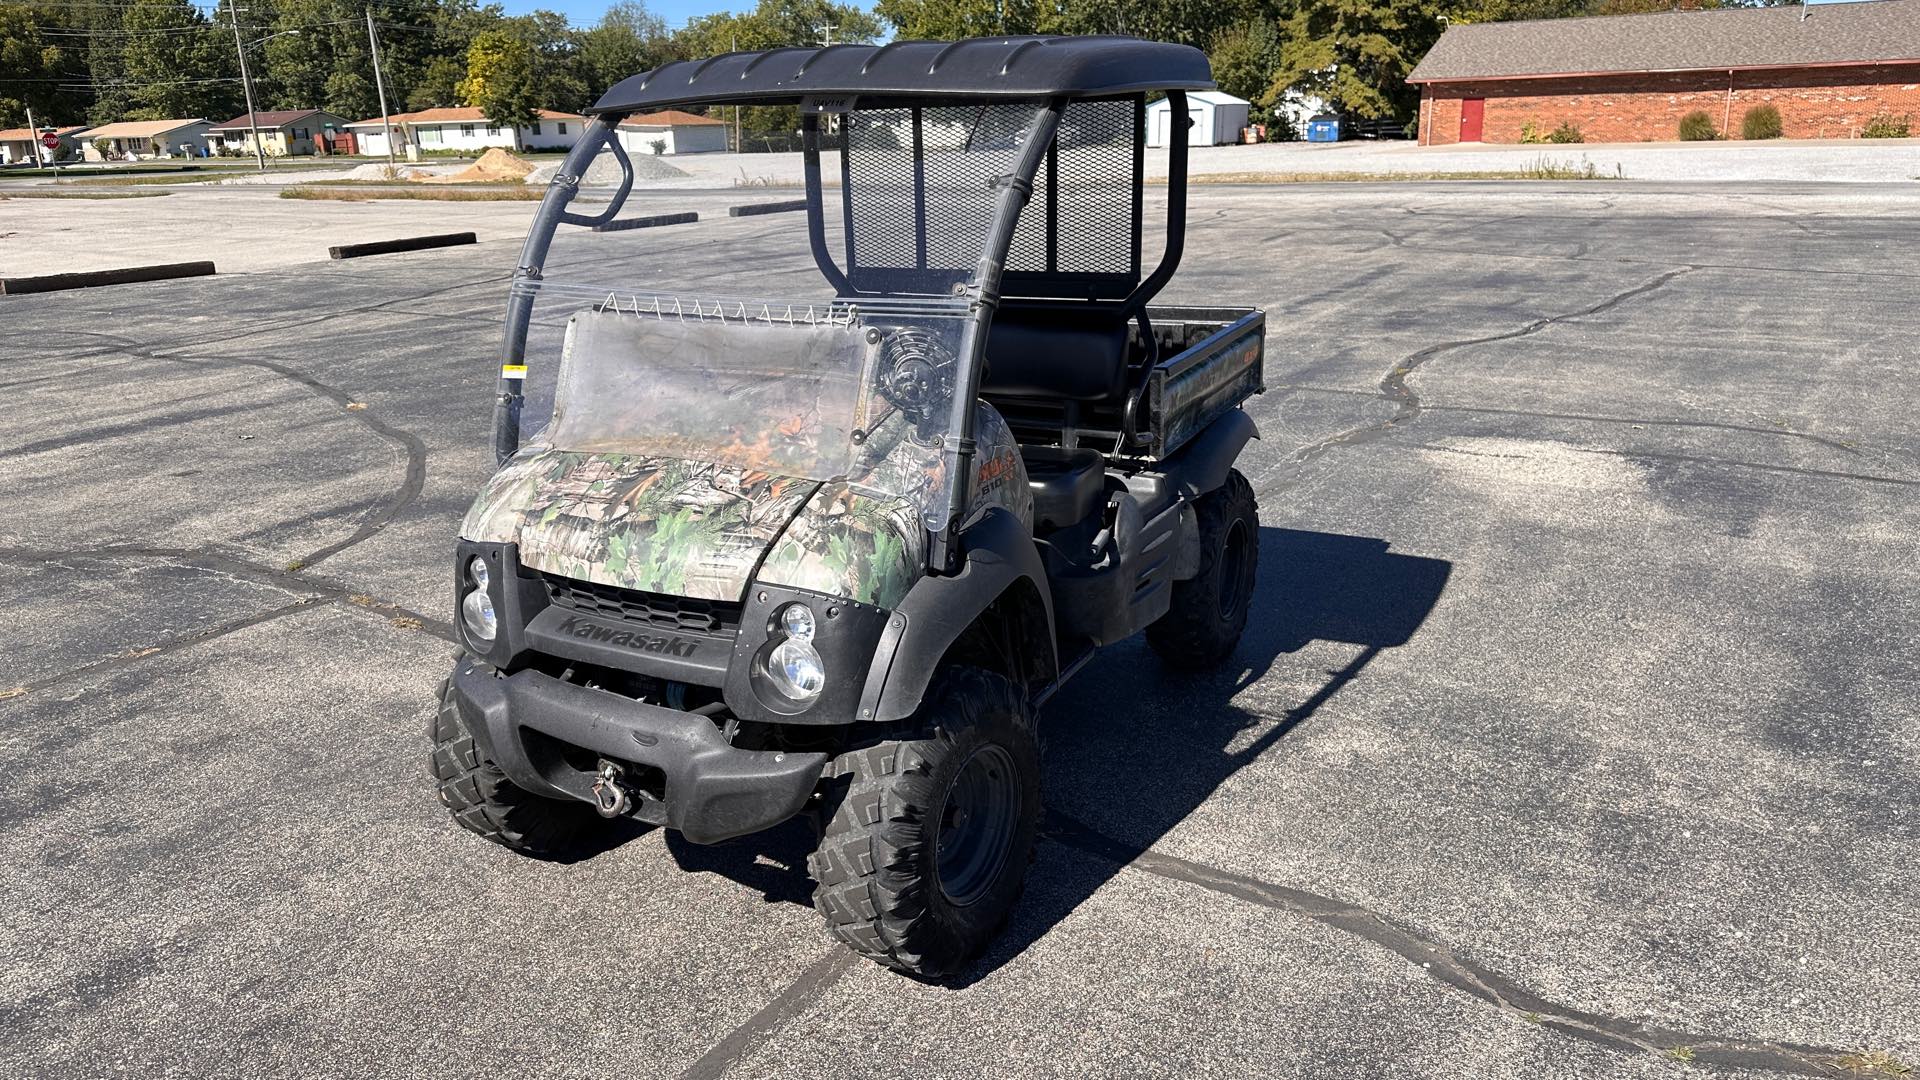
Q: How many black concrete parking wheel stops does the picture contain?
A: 4